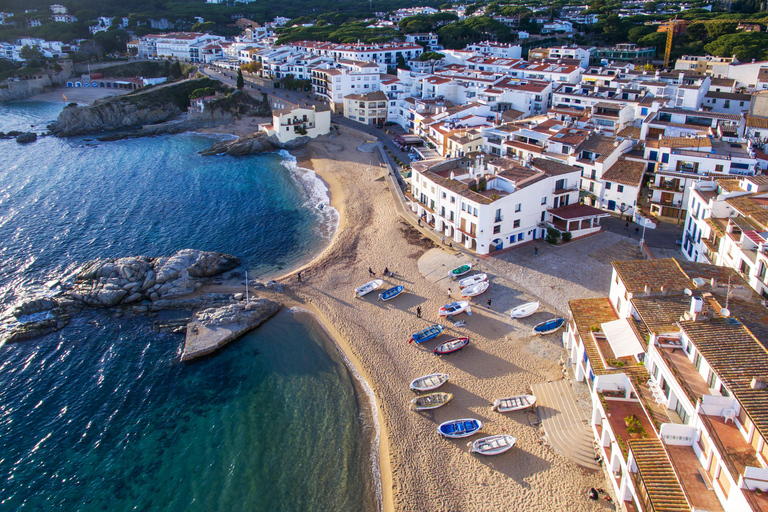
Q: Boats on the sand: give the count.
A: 15